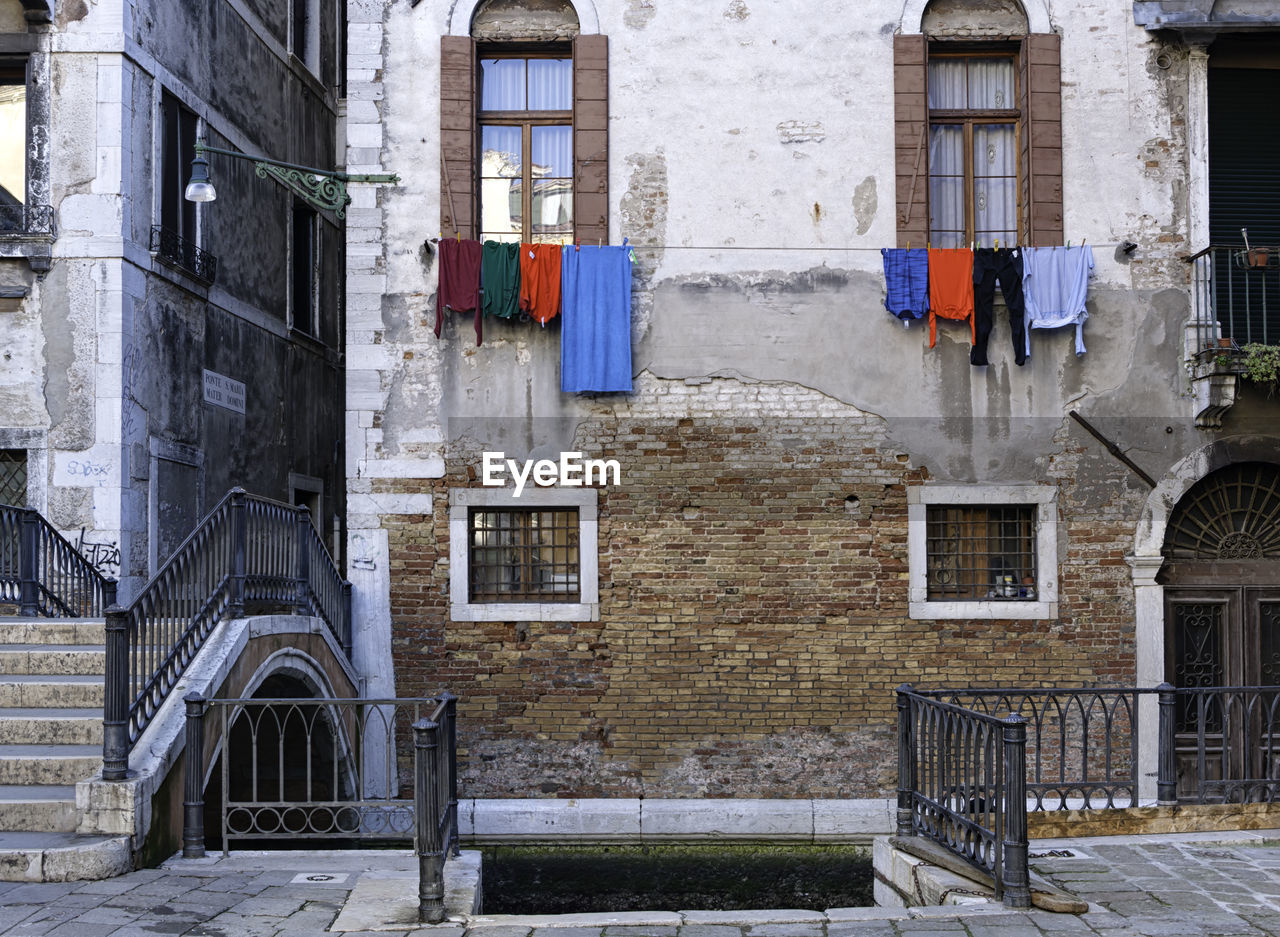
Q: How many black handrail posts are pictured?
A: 12